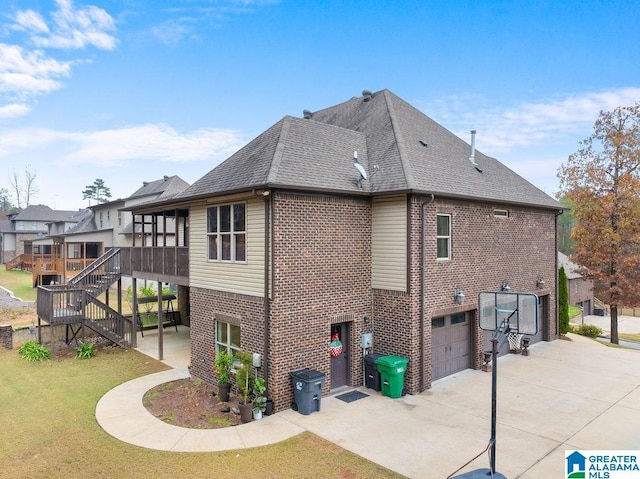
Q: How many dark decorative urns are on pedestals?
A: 2